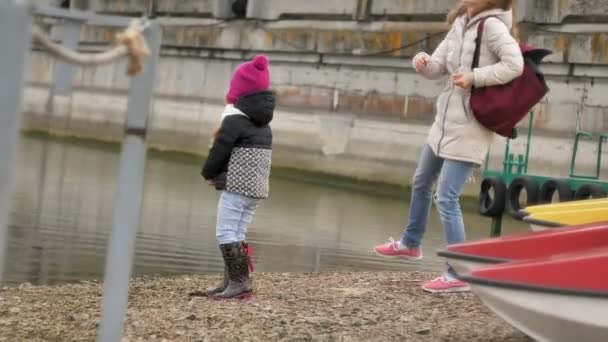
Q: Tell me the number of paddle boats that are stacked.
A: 3